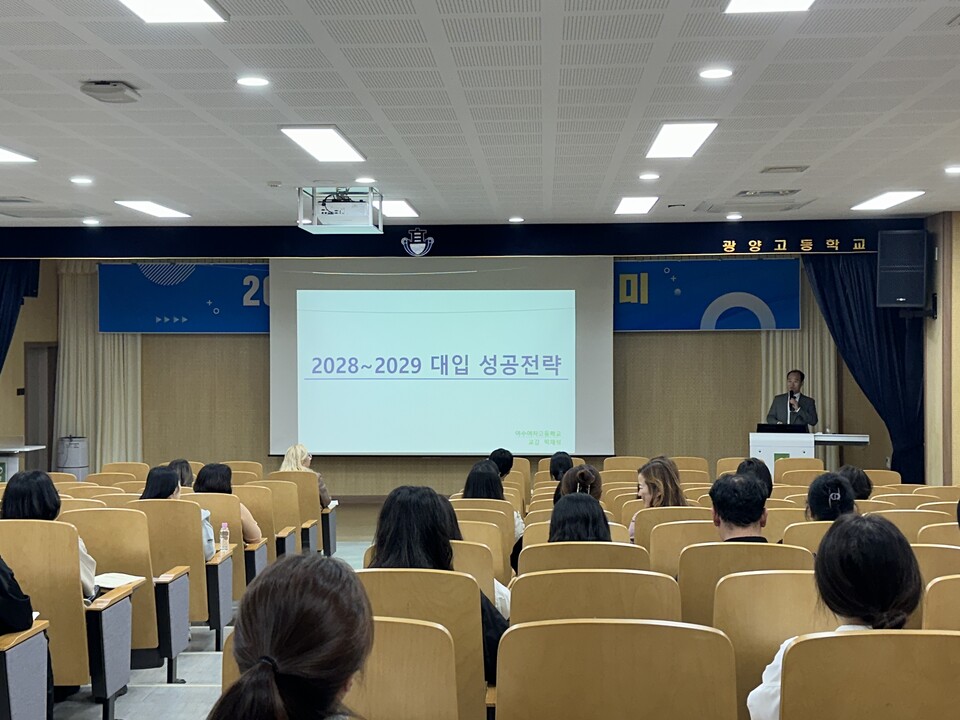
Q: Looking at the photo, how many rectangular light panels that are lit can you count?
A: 9